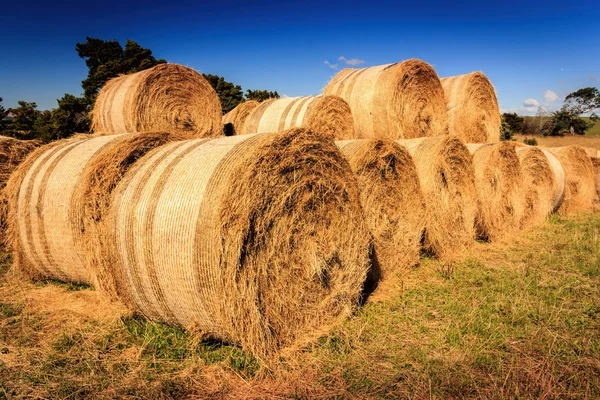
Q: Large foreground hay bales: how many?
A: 2